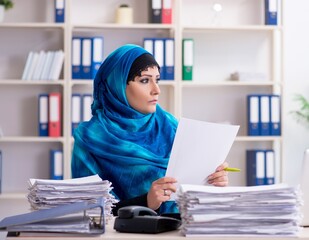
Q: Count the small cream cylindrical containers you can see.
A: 1